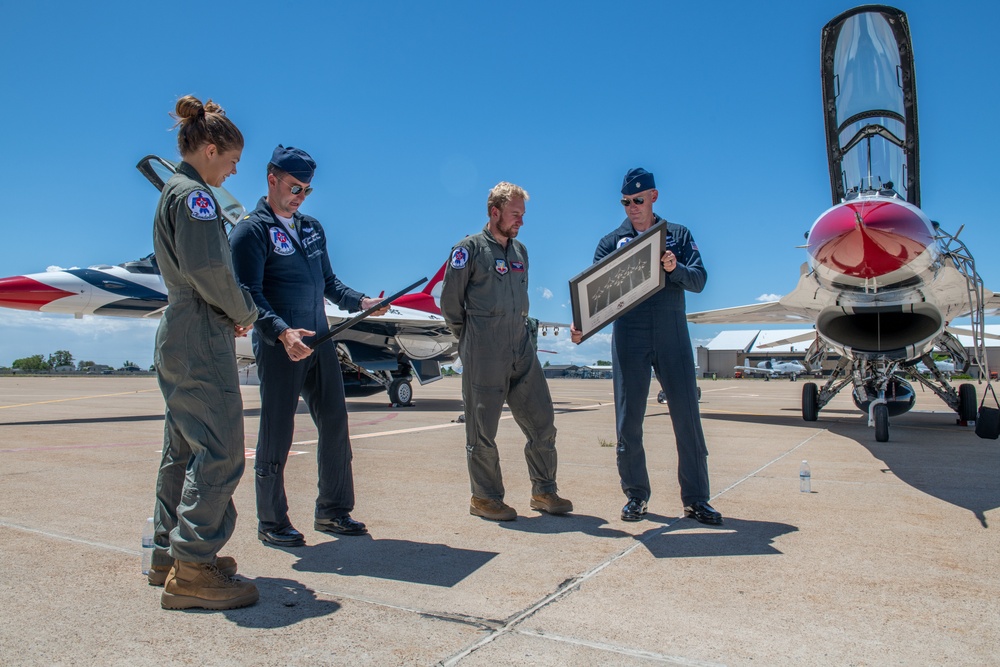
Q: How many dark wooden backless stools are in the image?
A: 0